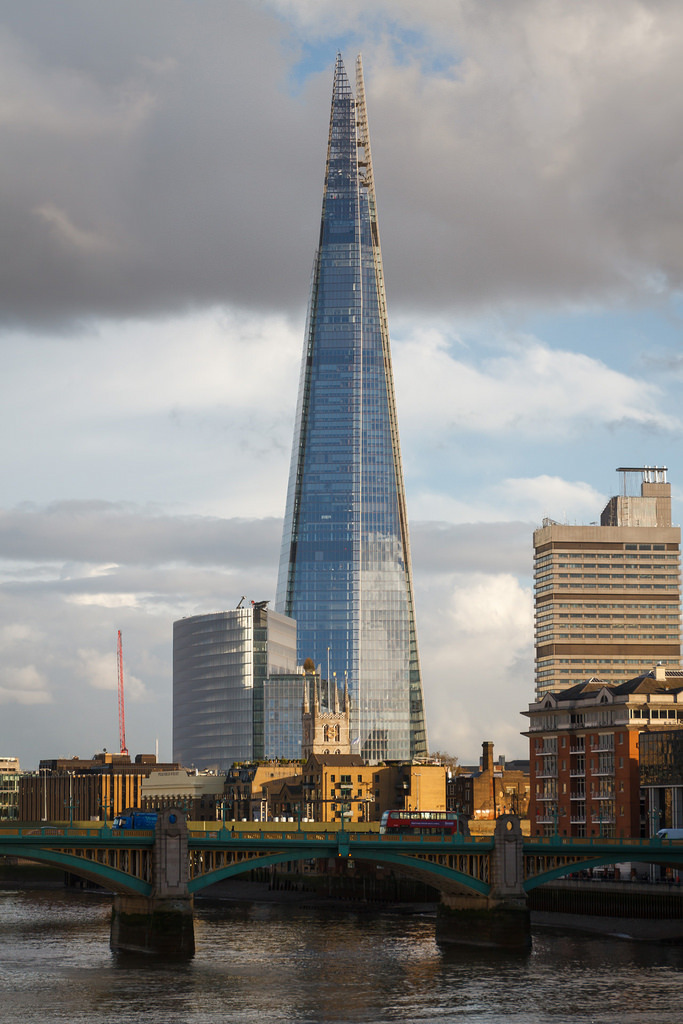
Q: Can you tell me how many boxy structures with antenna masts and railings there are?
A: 1